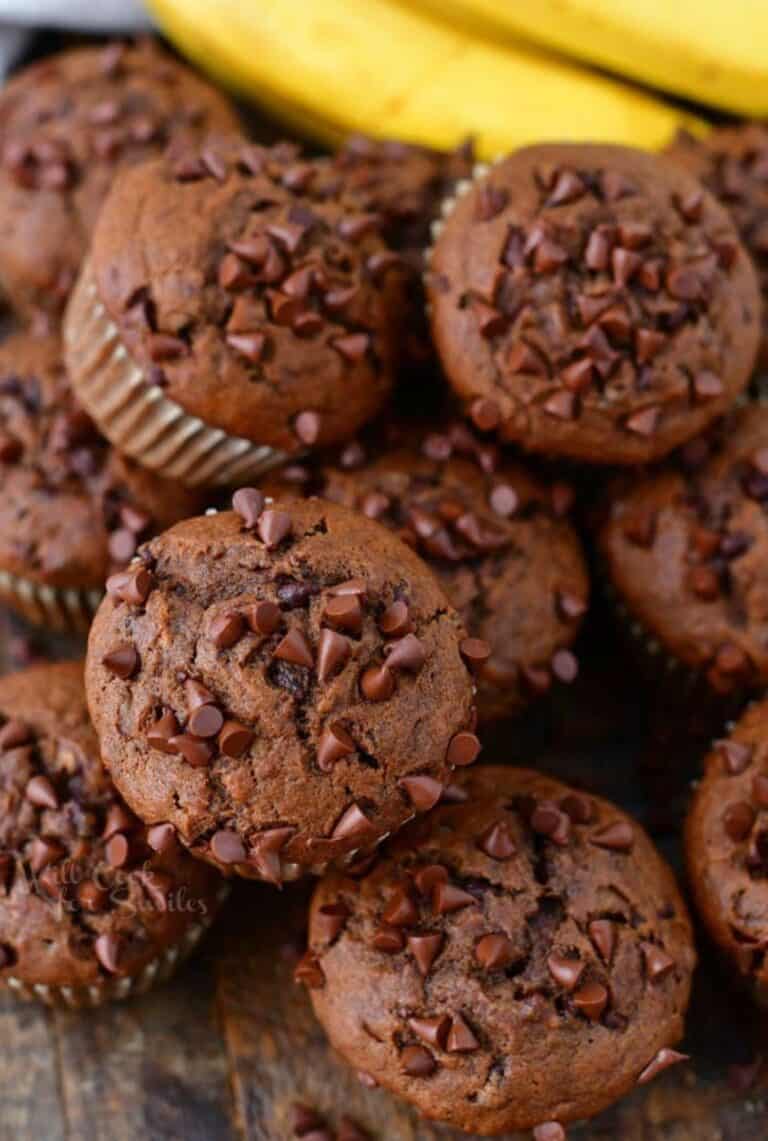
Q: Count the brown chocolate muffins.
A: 12